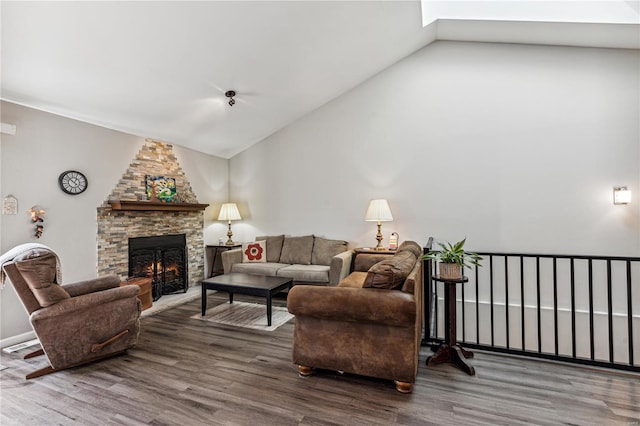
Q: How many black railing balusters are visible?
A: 12